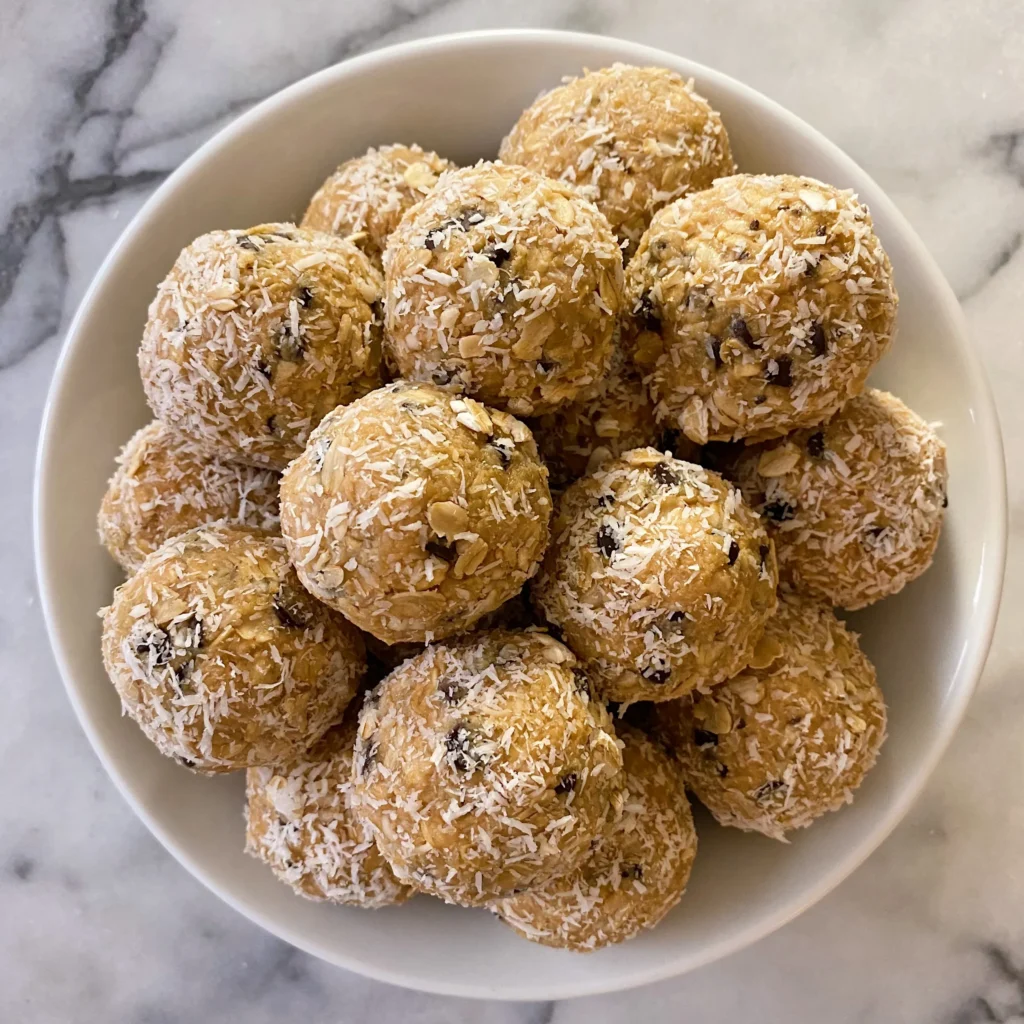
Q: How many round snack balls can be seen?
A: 15